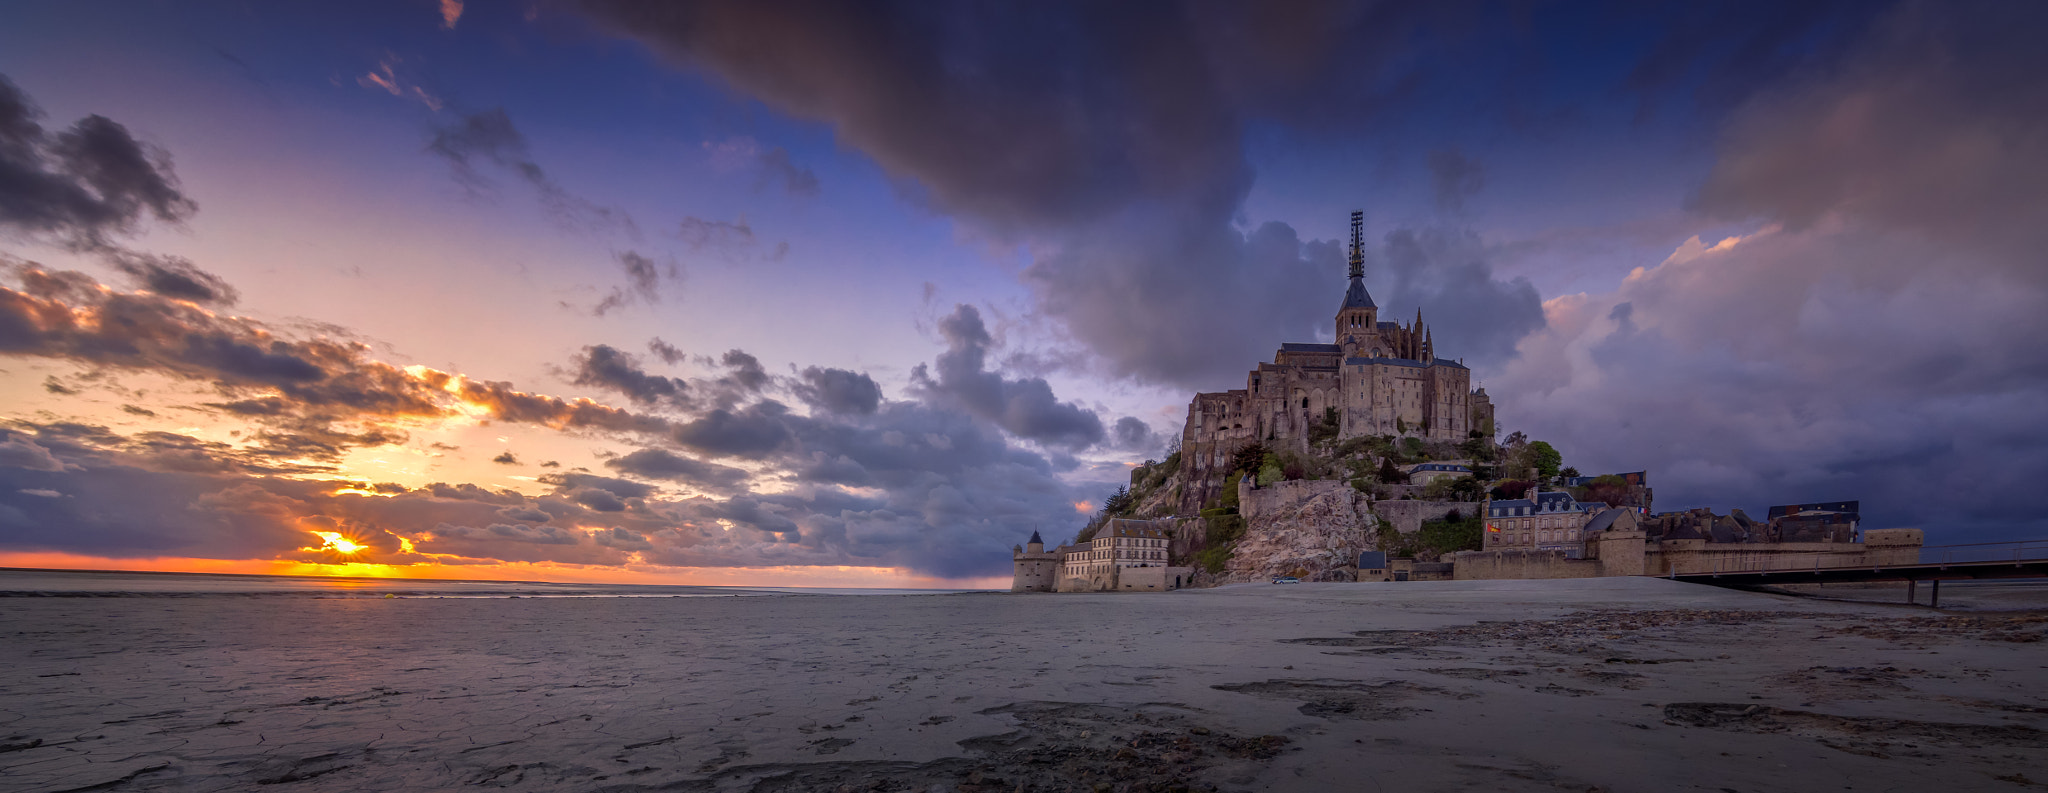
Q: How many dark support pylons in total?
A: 2